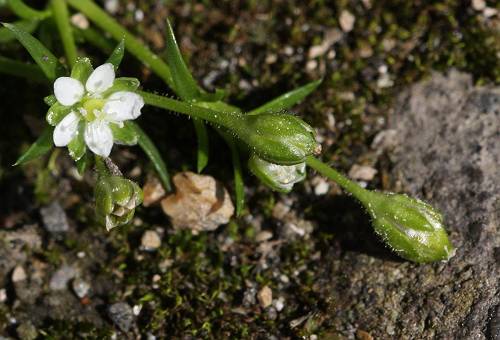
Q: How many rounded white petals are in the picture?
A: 5